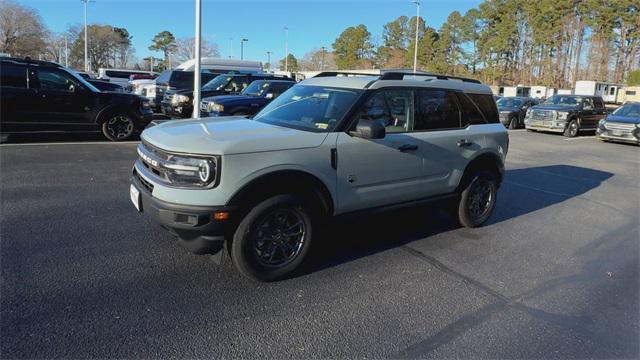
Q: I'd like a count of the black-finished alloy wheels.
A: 2